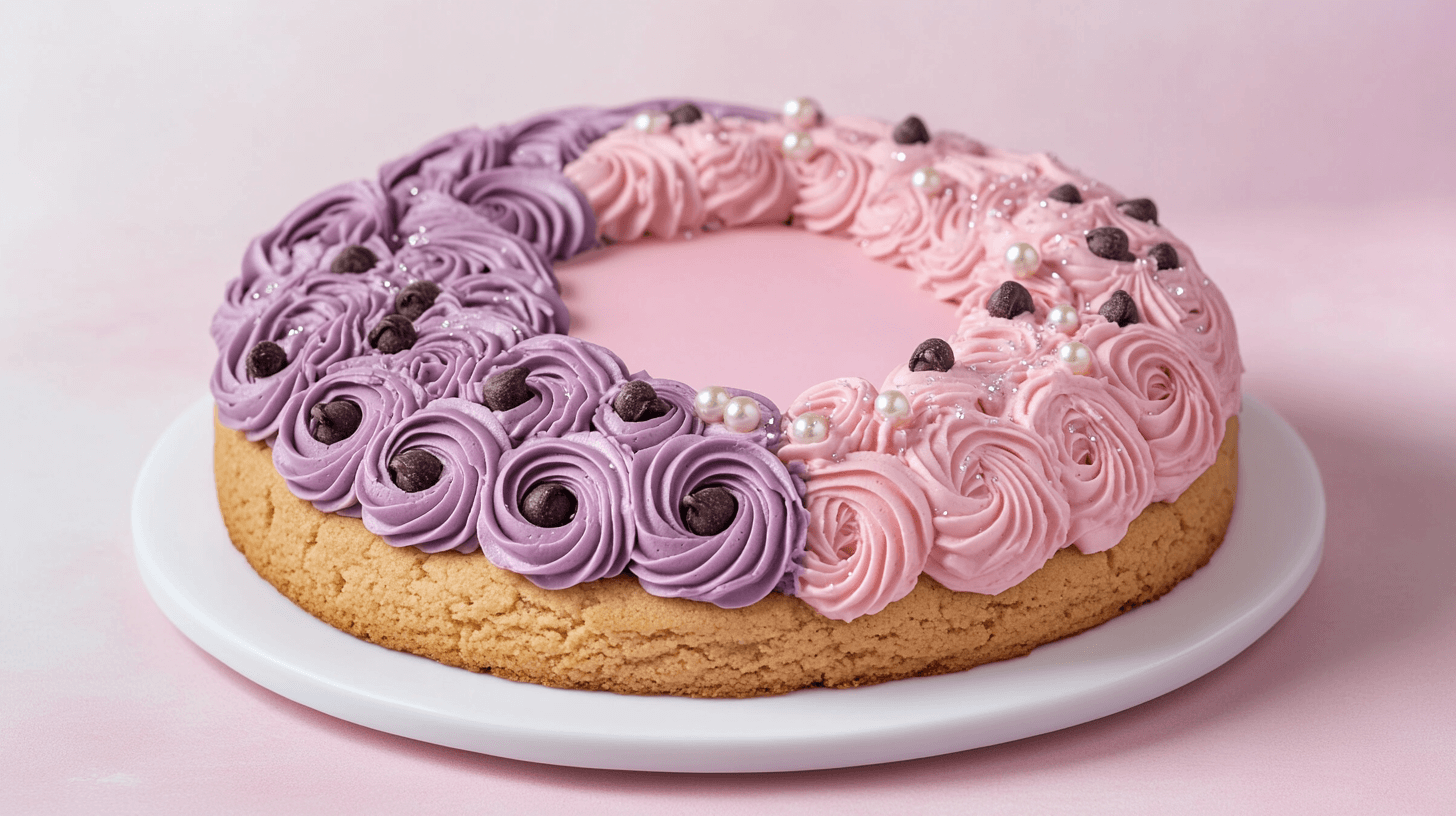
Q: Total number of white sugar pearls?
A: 11